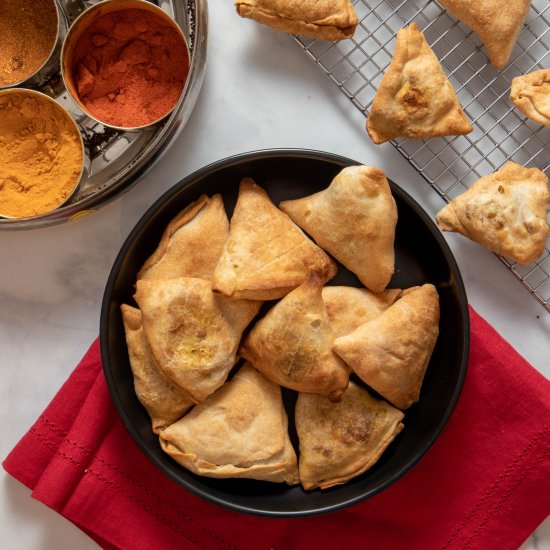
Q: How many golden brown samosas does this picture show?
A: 15